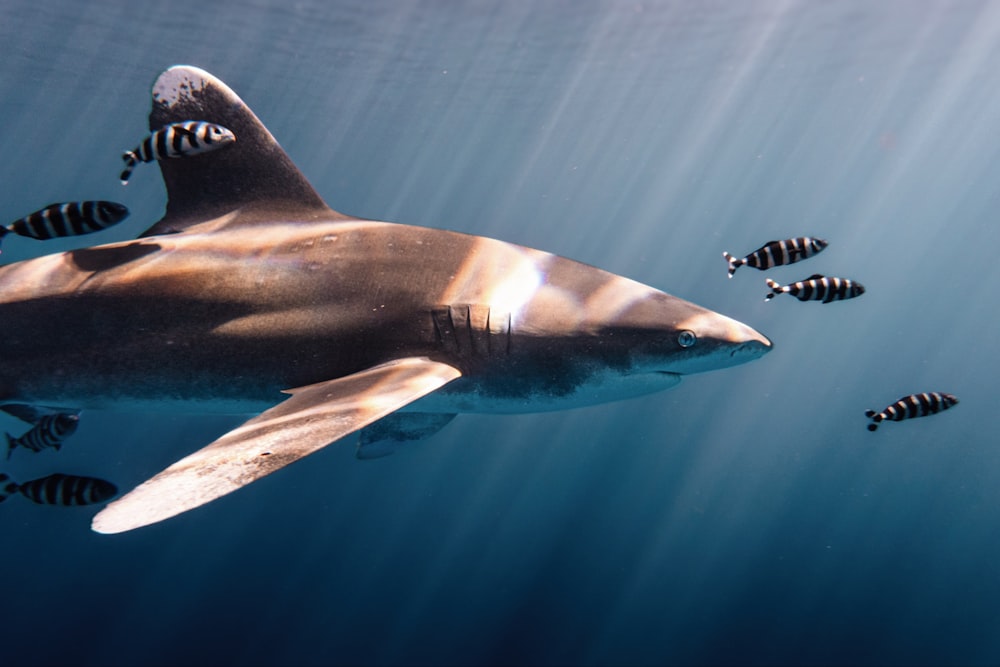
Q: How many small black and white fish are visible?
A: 7